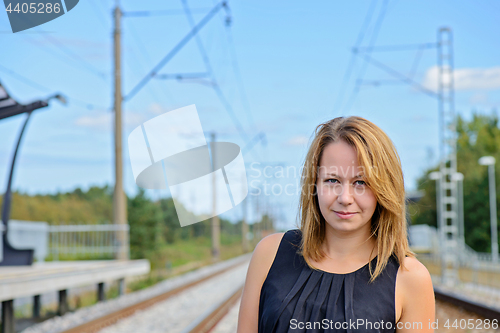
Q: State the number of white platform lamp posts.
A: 3